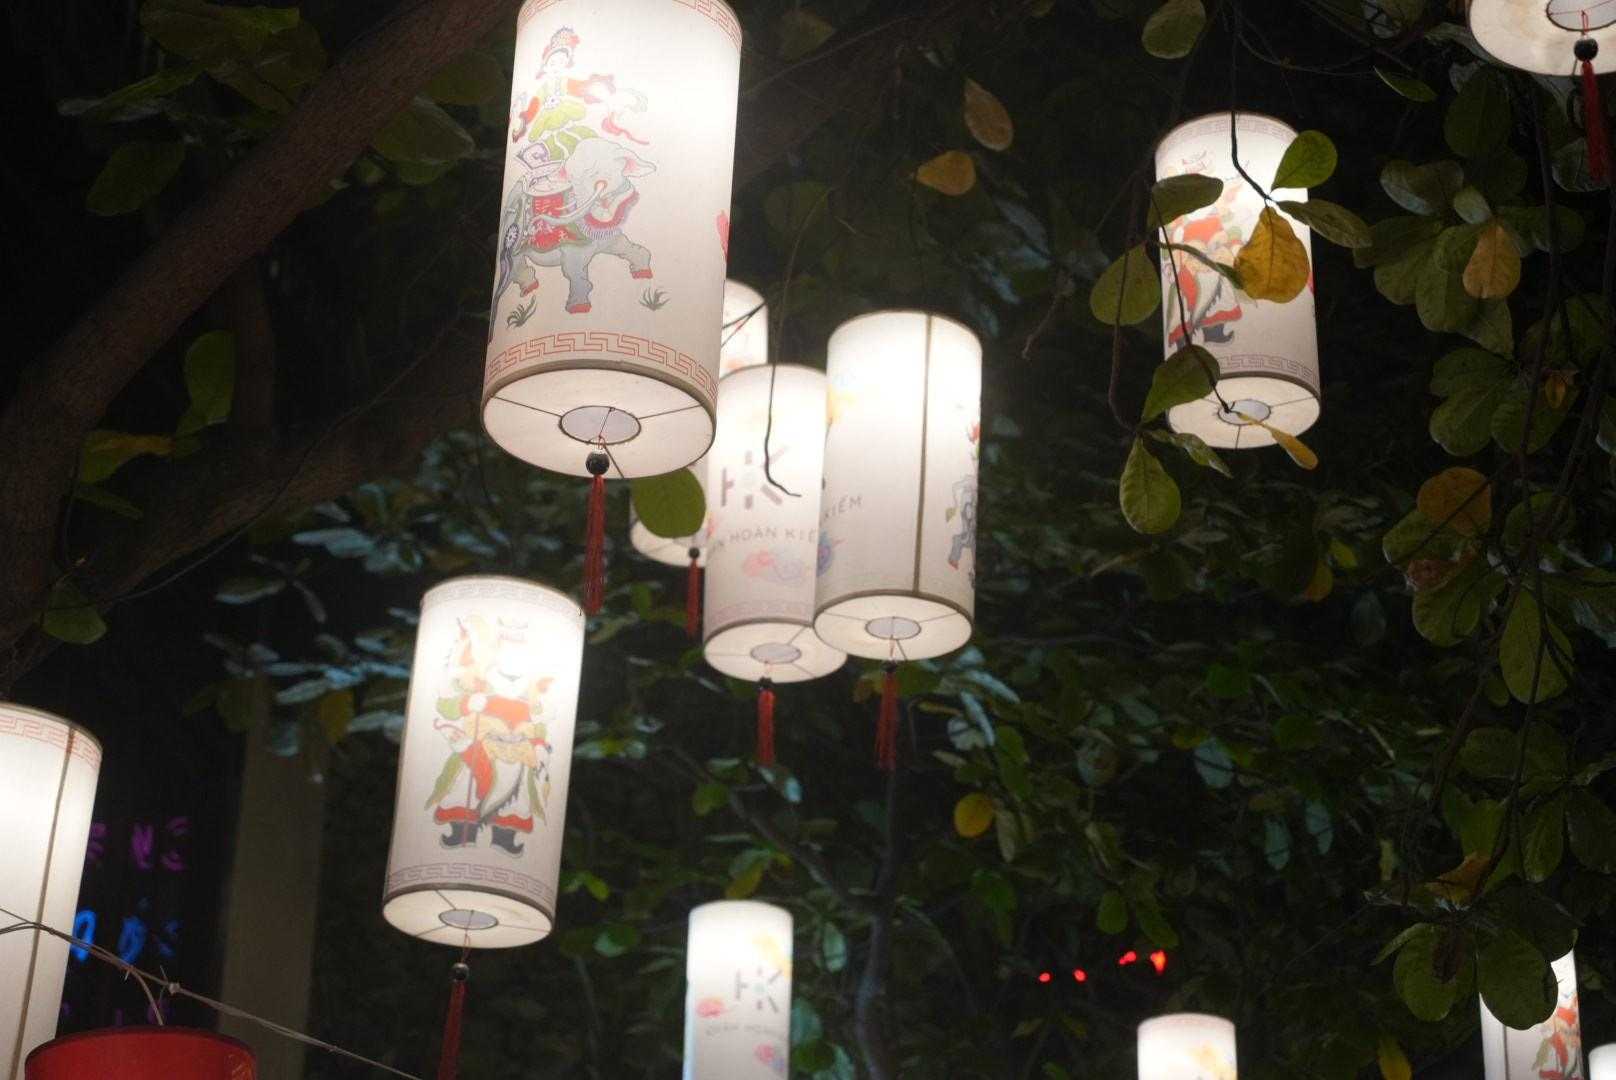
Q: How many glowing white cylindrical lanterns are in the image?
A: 12